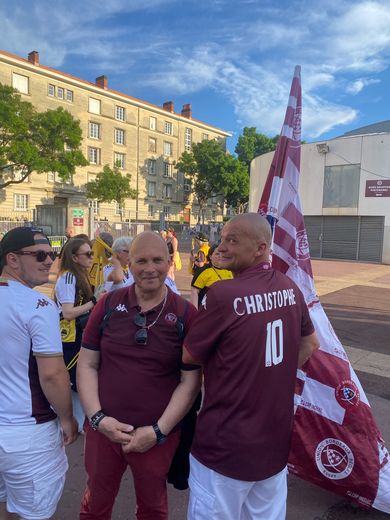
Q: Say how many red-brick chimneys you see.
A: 4